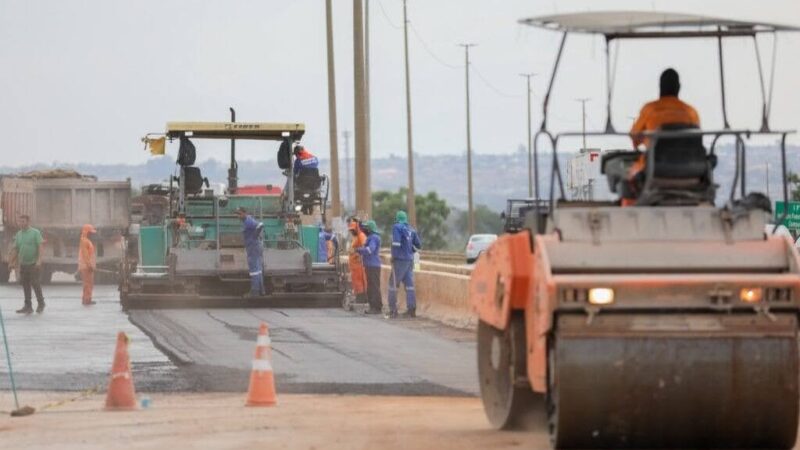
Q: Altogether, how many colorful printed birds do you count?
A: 0